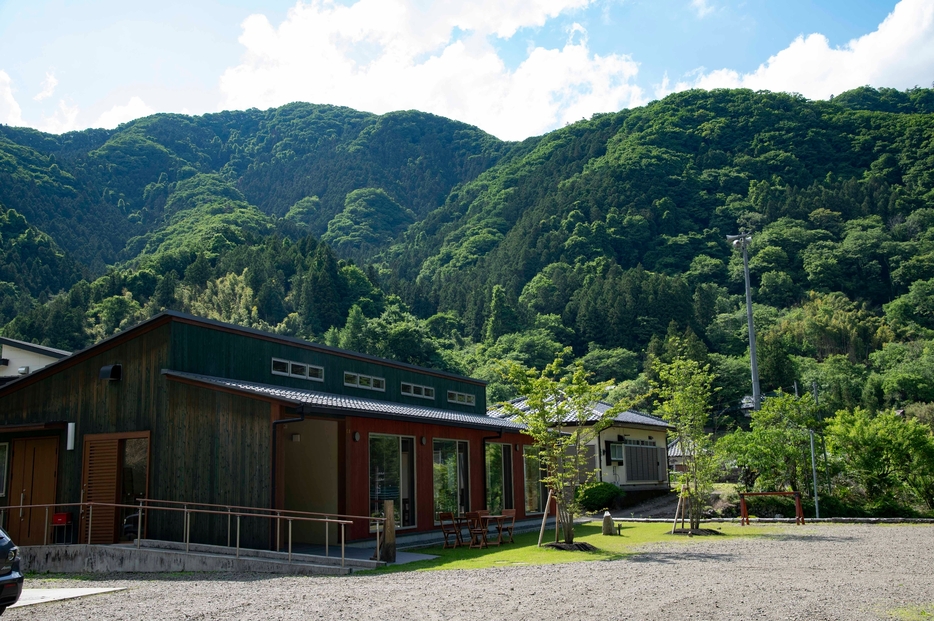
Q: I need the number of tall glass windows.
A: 4